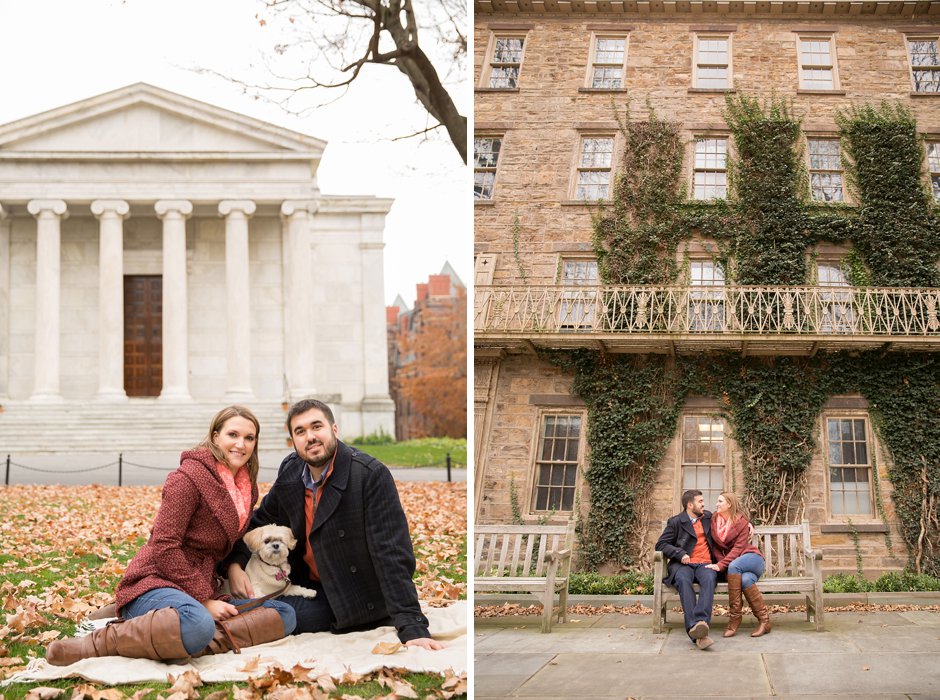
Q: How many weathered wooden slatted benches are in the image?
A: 2